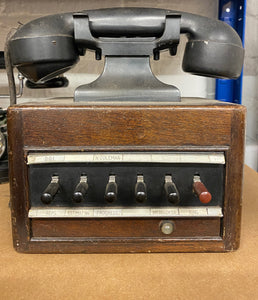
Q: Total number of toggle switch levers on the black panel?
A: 6